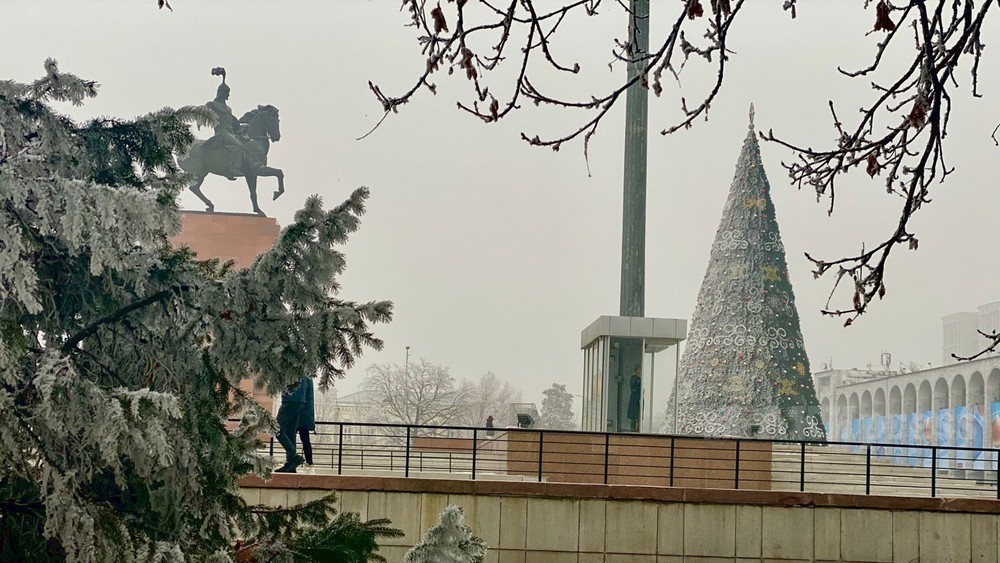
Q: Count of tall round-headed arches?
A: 12